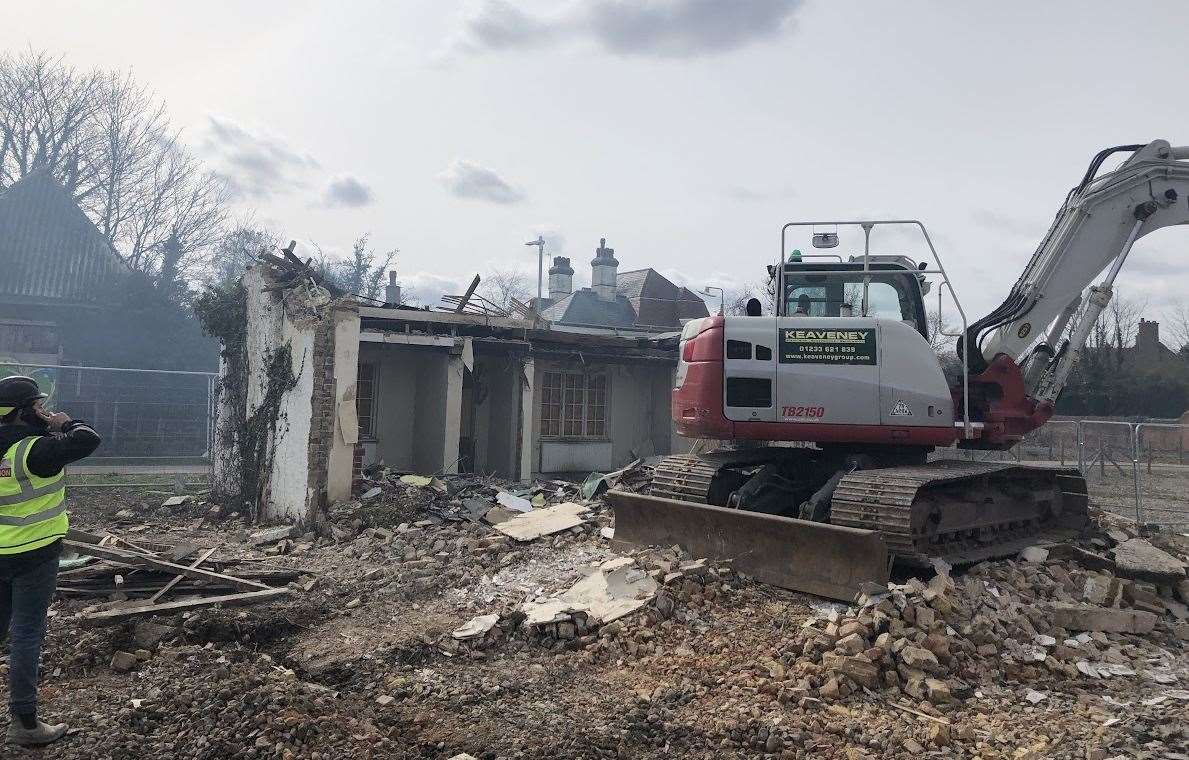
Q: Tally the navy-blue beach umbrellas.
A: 0